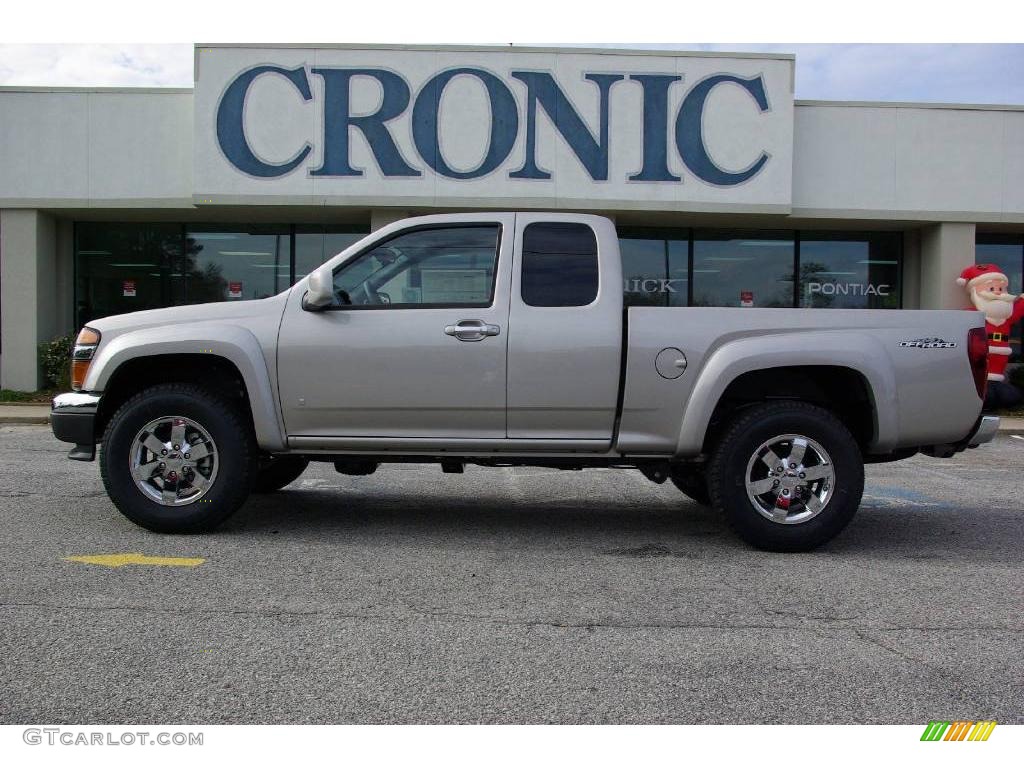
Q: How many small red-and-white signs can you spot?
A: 3